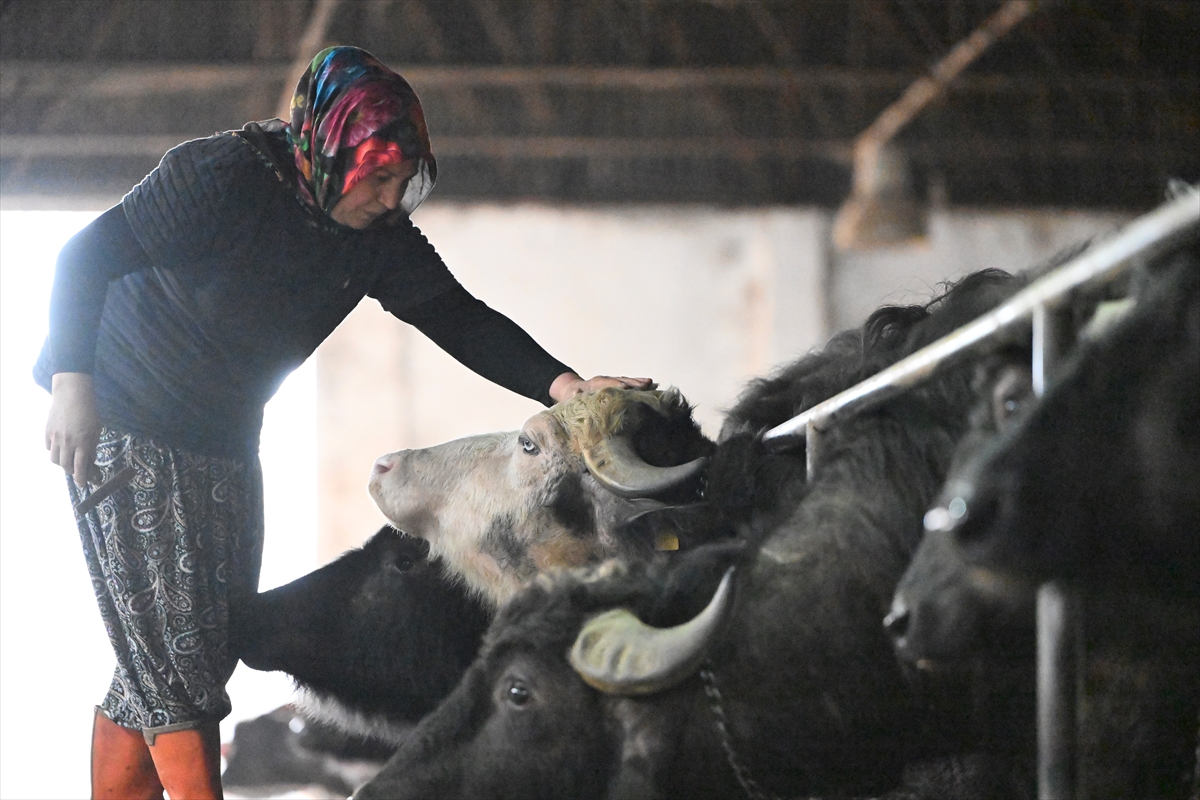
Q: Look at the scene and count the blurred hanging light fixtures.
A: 1